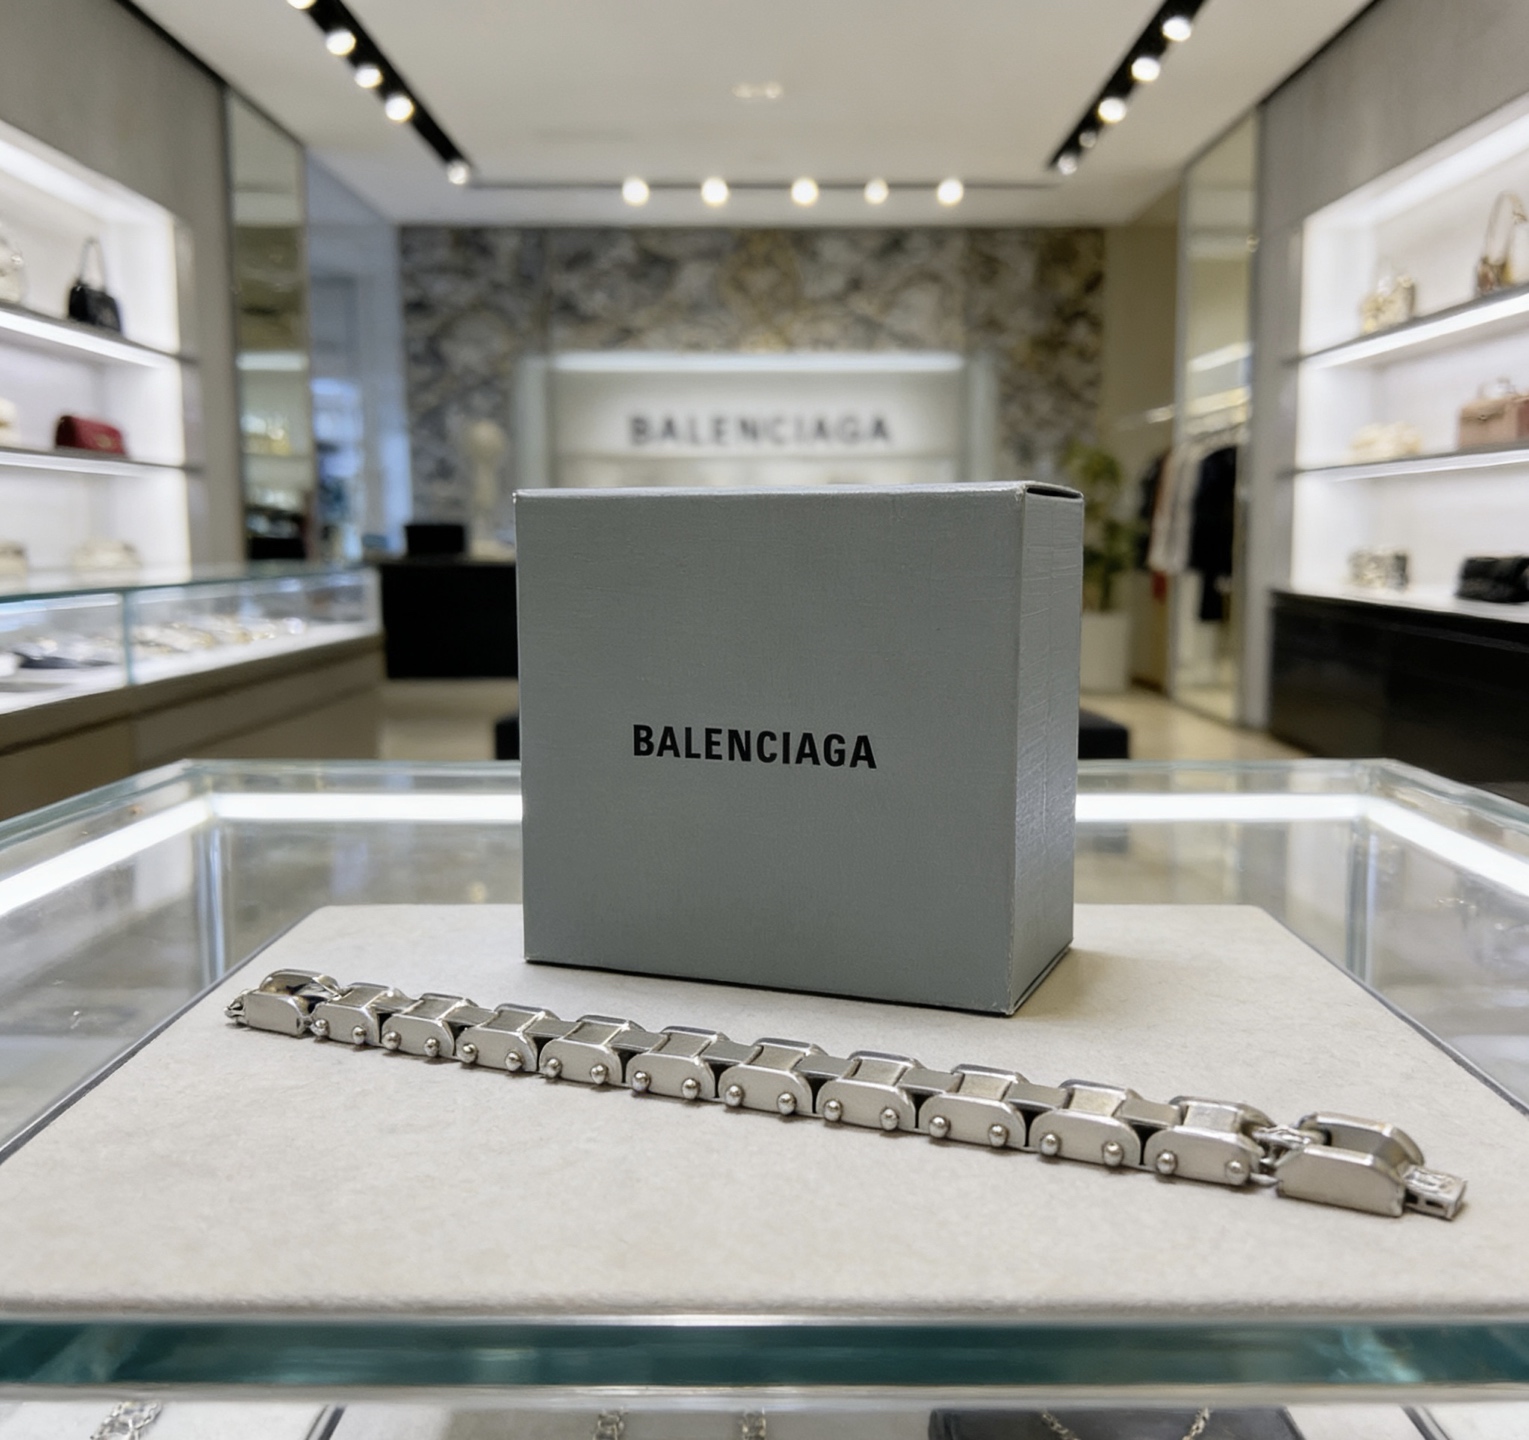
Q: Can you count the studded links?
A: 10